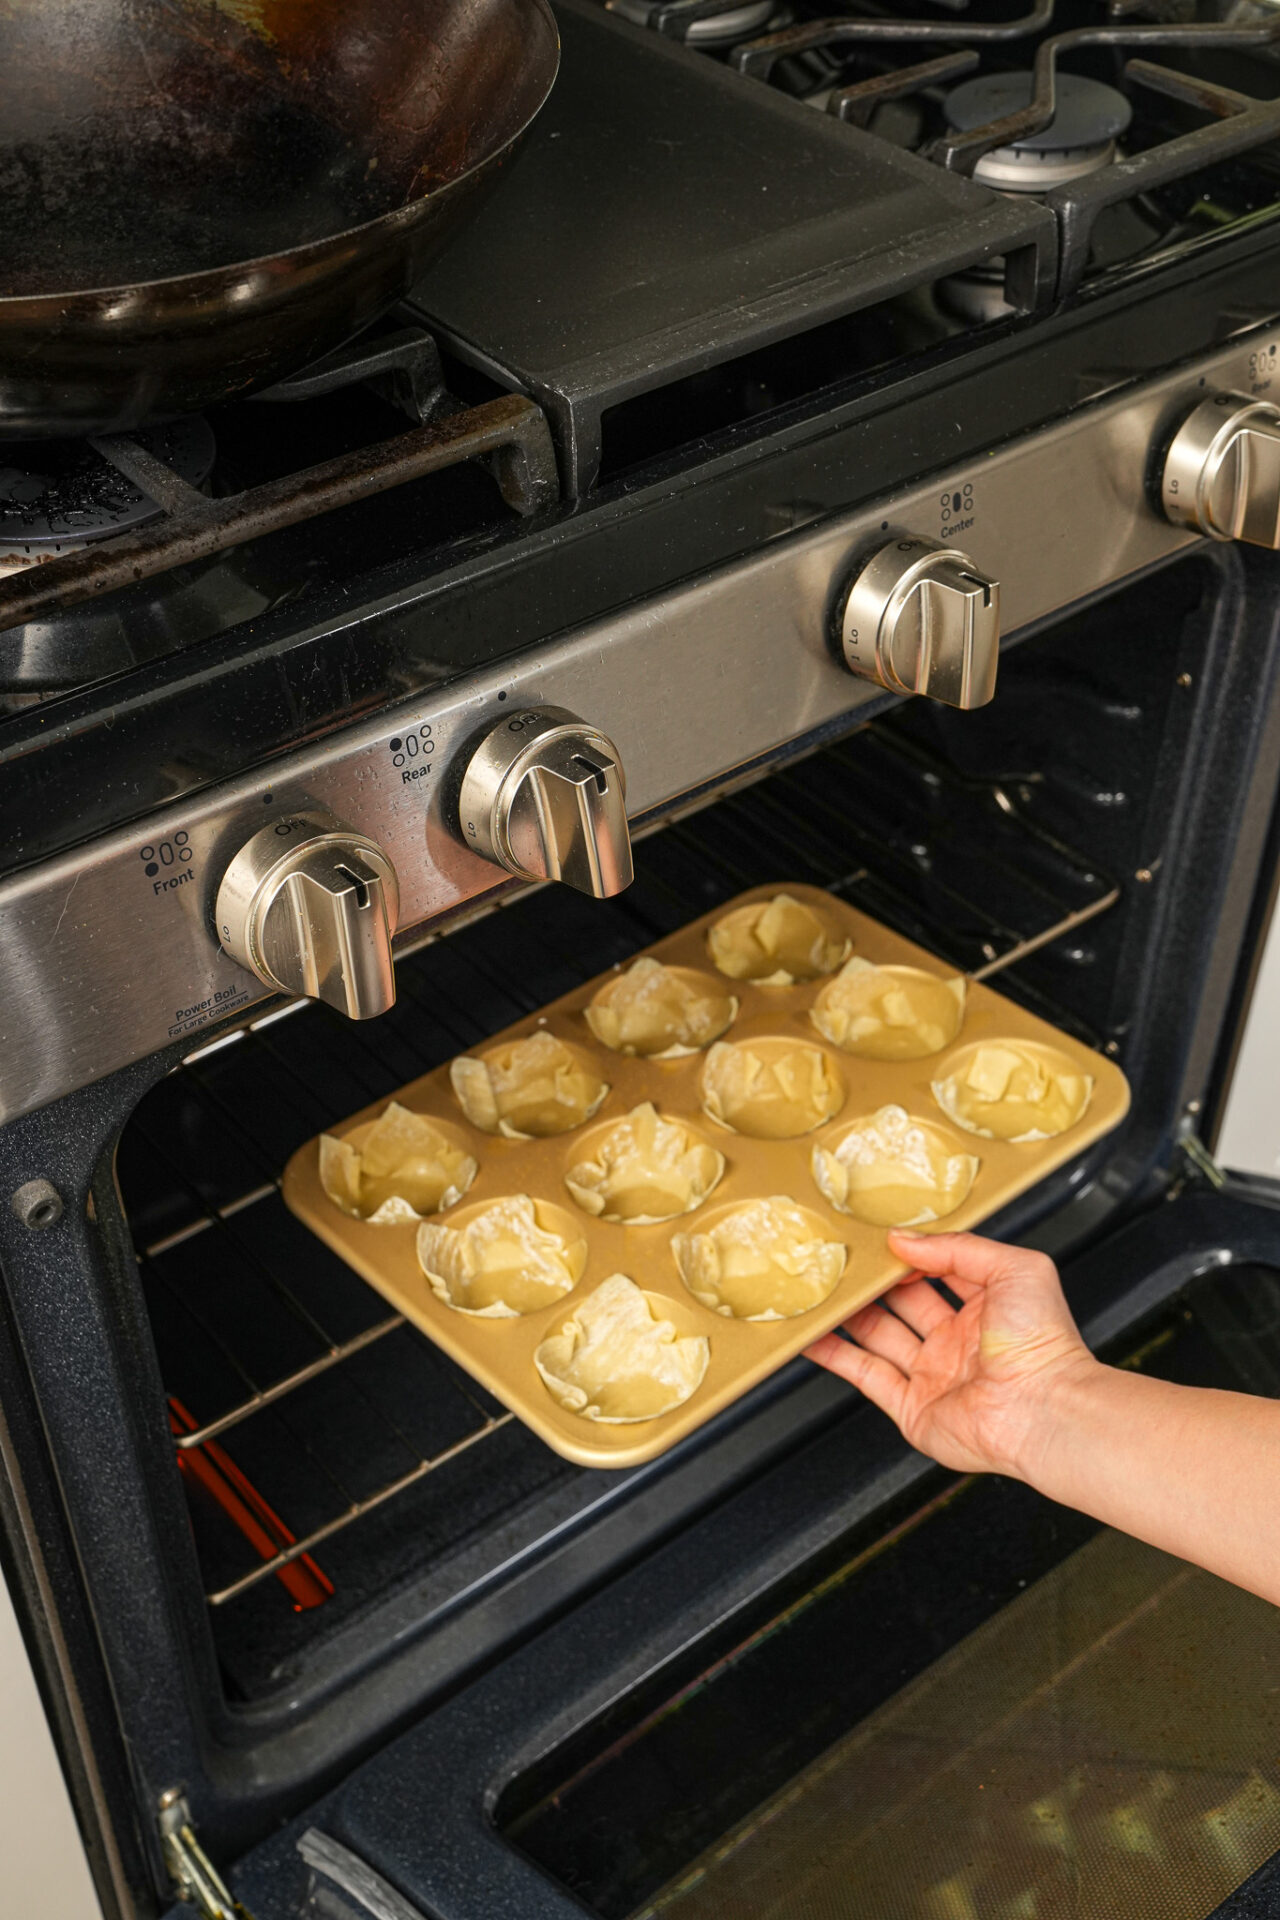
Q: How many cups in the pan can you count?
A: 12